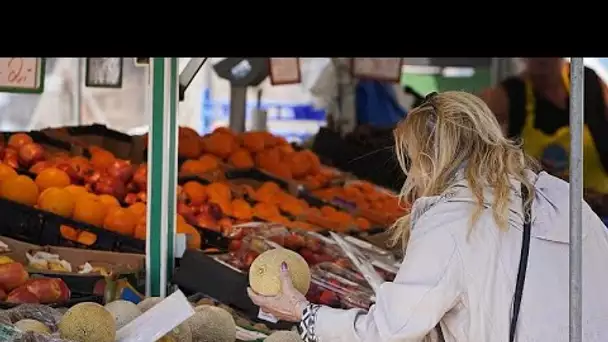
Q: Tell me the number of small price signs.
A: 4